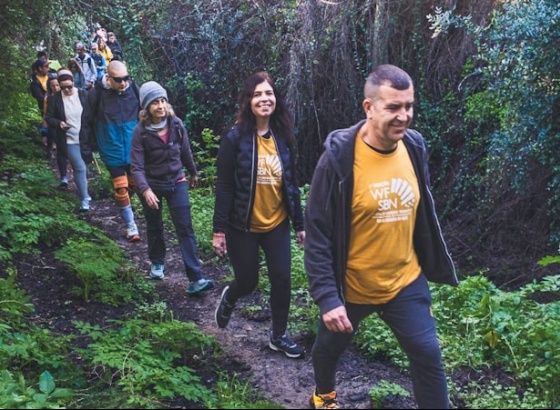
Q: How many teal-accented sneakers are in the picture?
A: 2